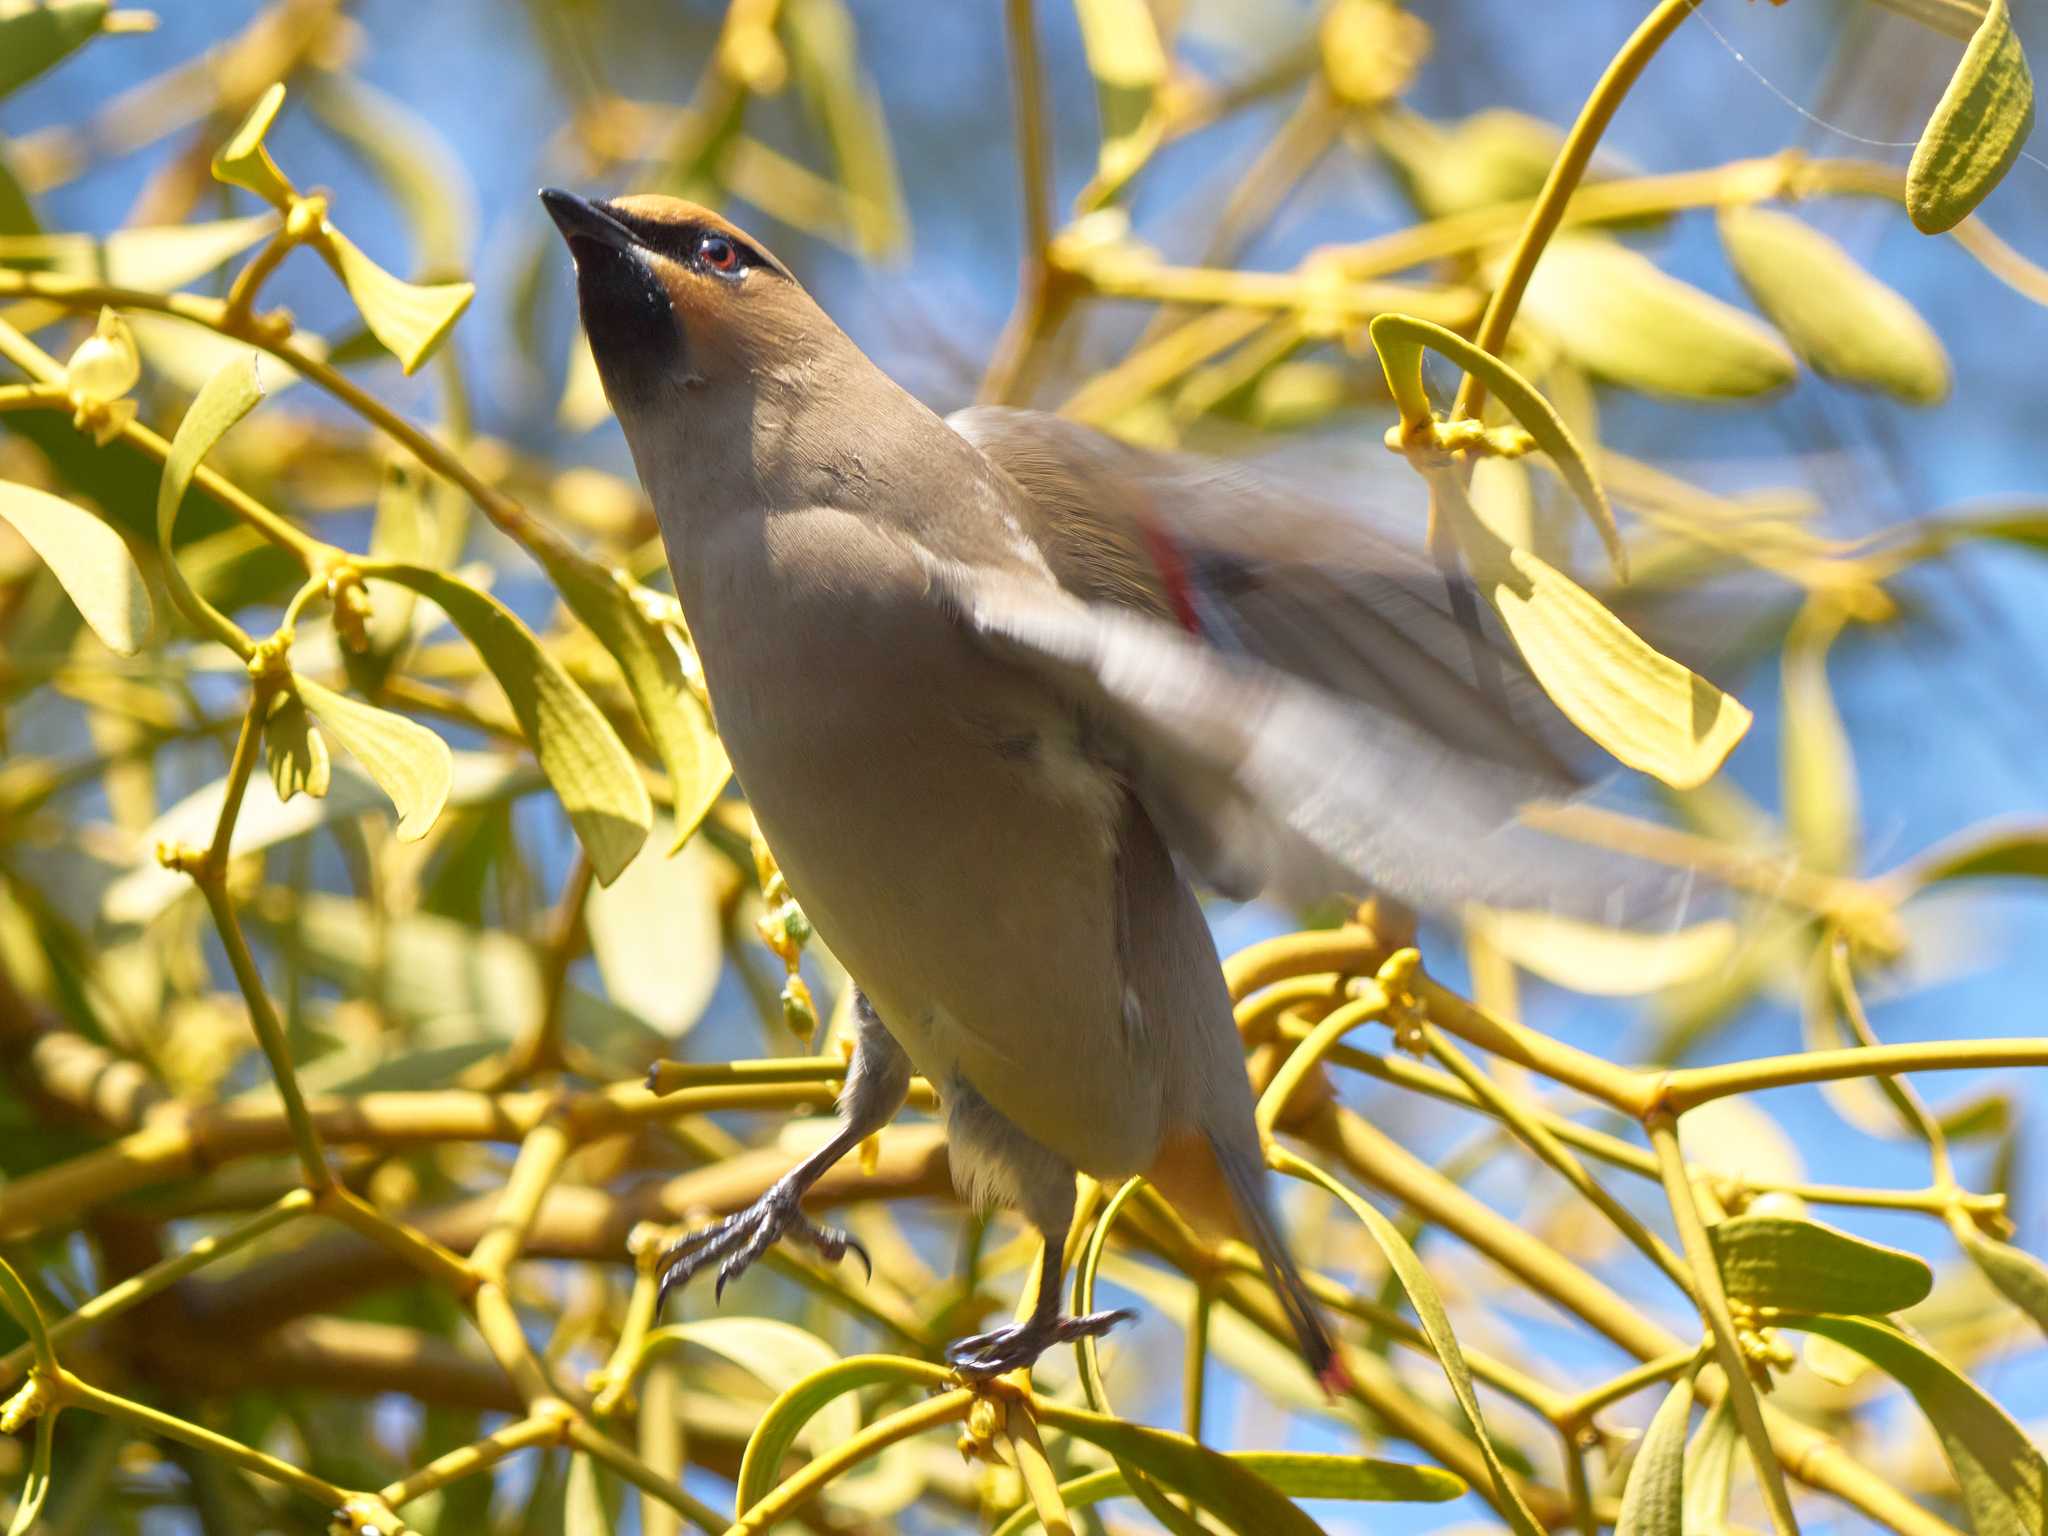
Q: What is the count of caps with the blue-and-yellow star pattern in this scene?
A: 0